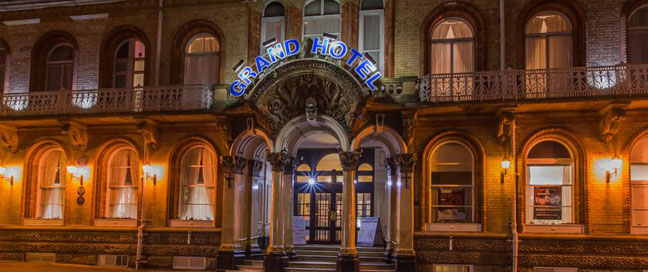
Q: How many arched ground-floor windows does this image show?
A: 6